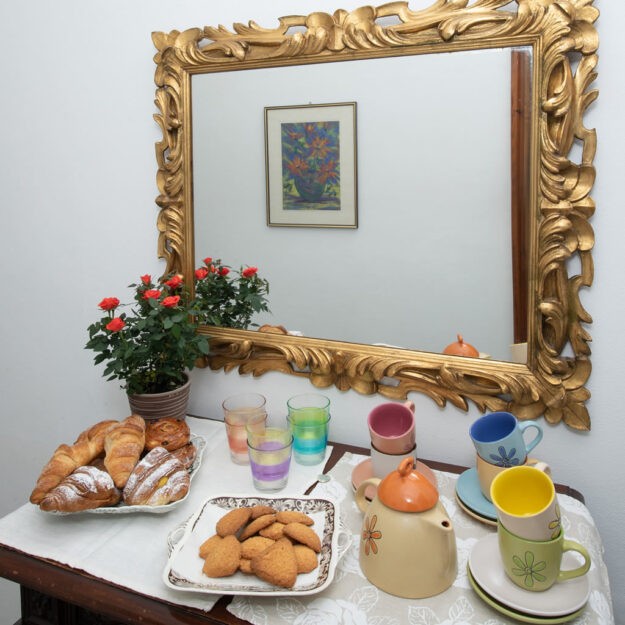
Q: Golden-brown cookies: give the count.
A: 12